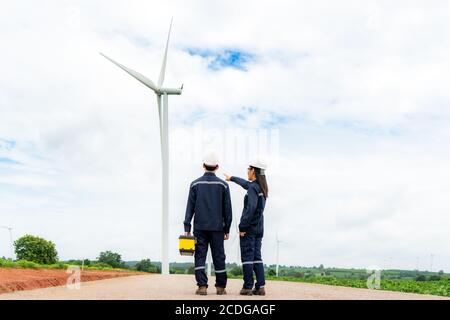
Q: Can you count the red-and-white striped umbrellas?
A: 0